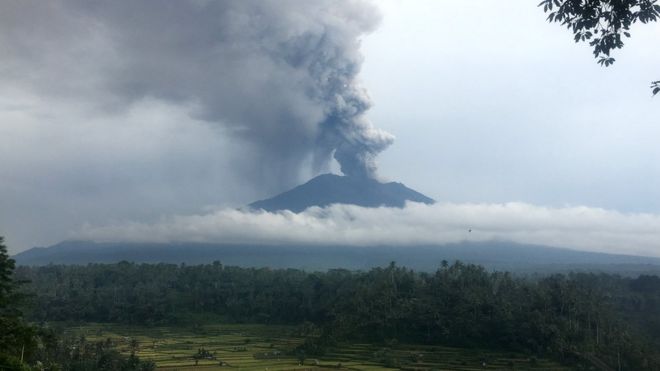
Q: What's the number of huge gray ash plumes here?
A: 1